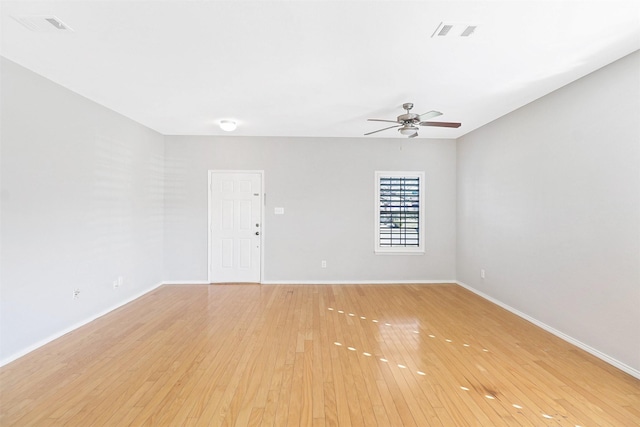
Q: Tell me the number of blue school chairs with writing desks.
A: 0